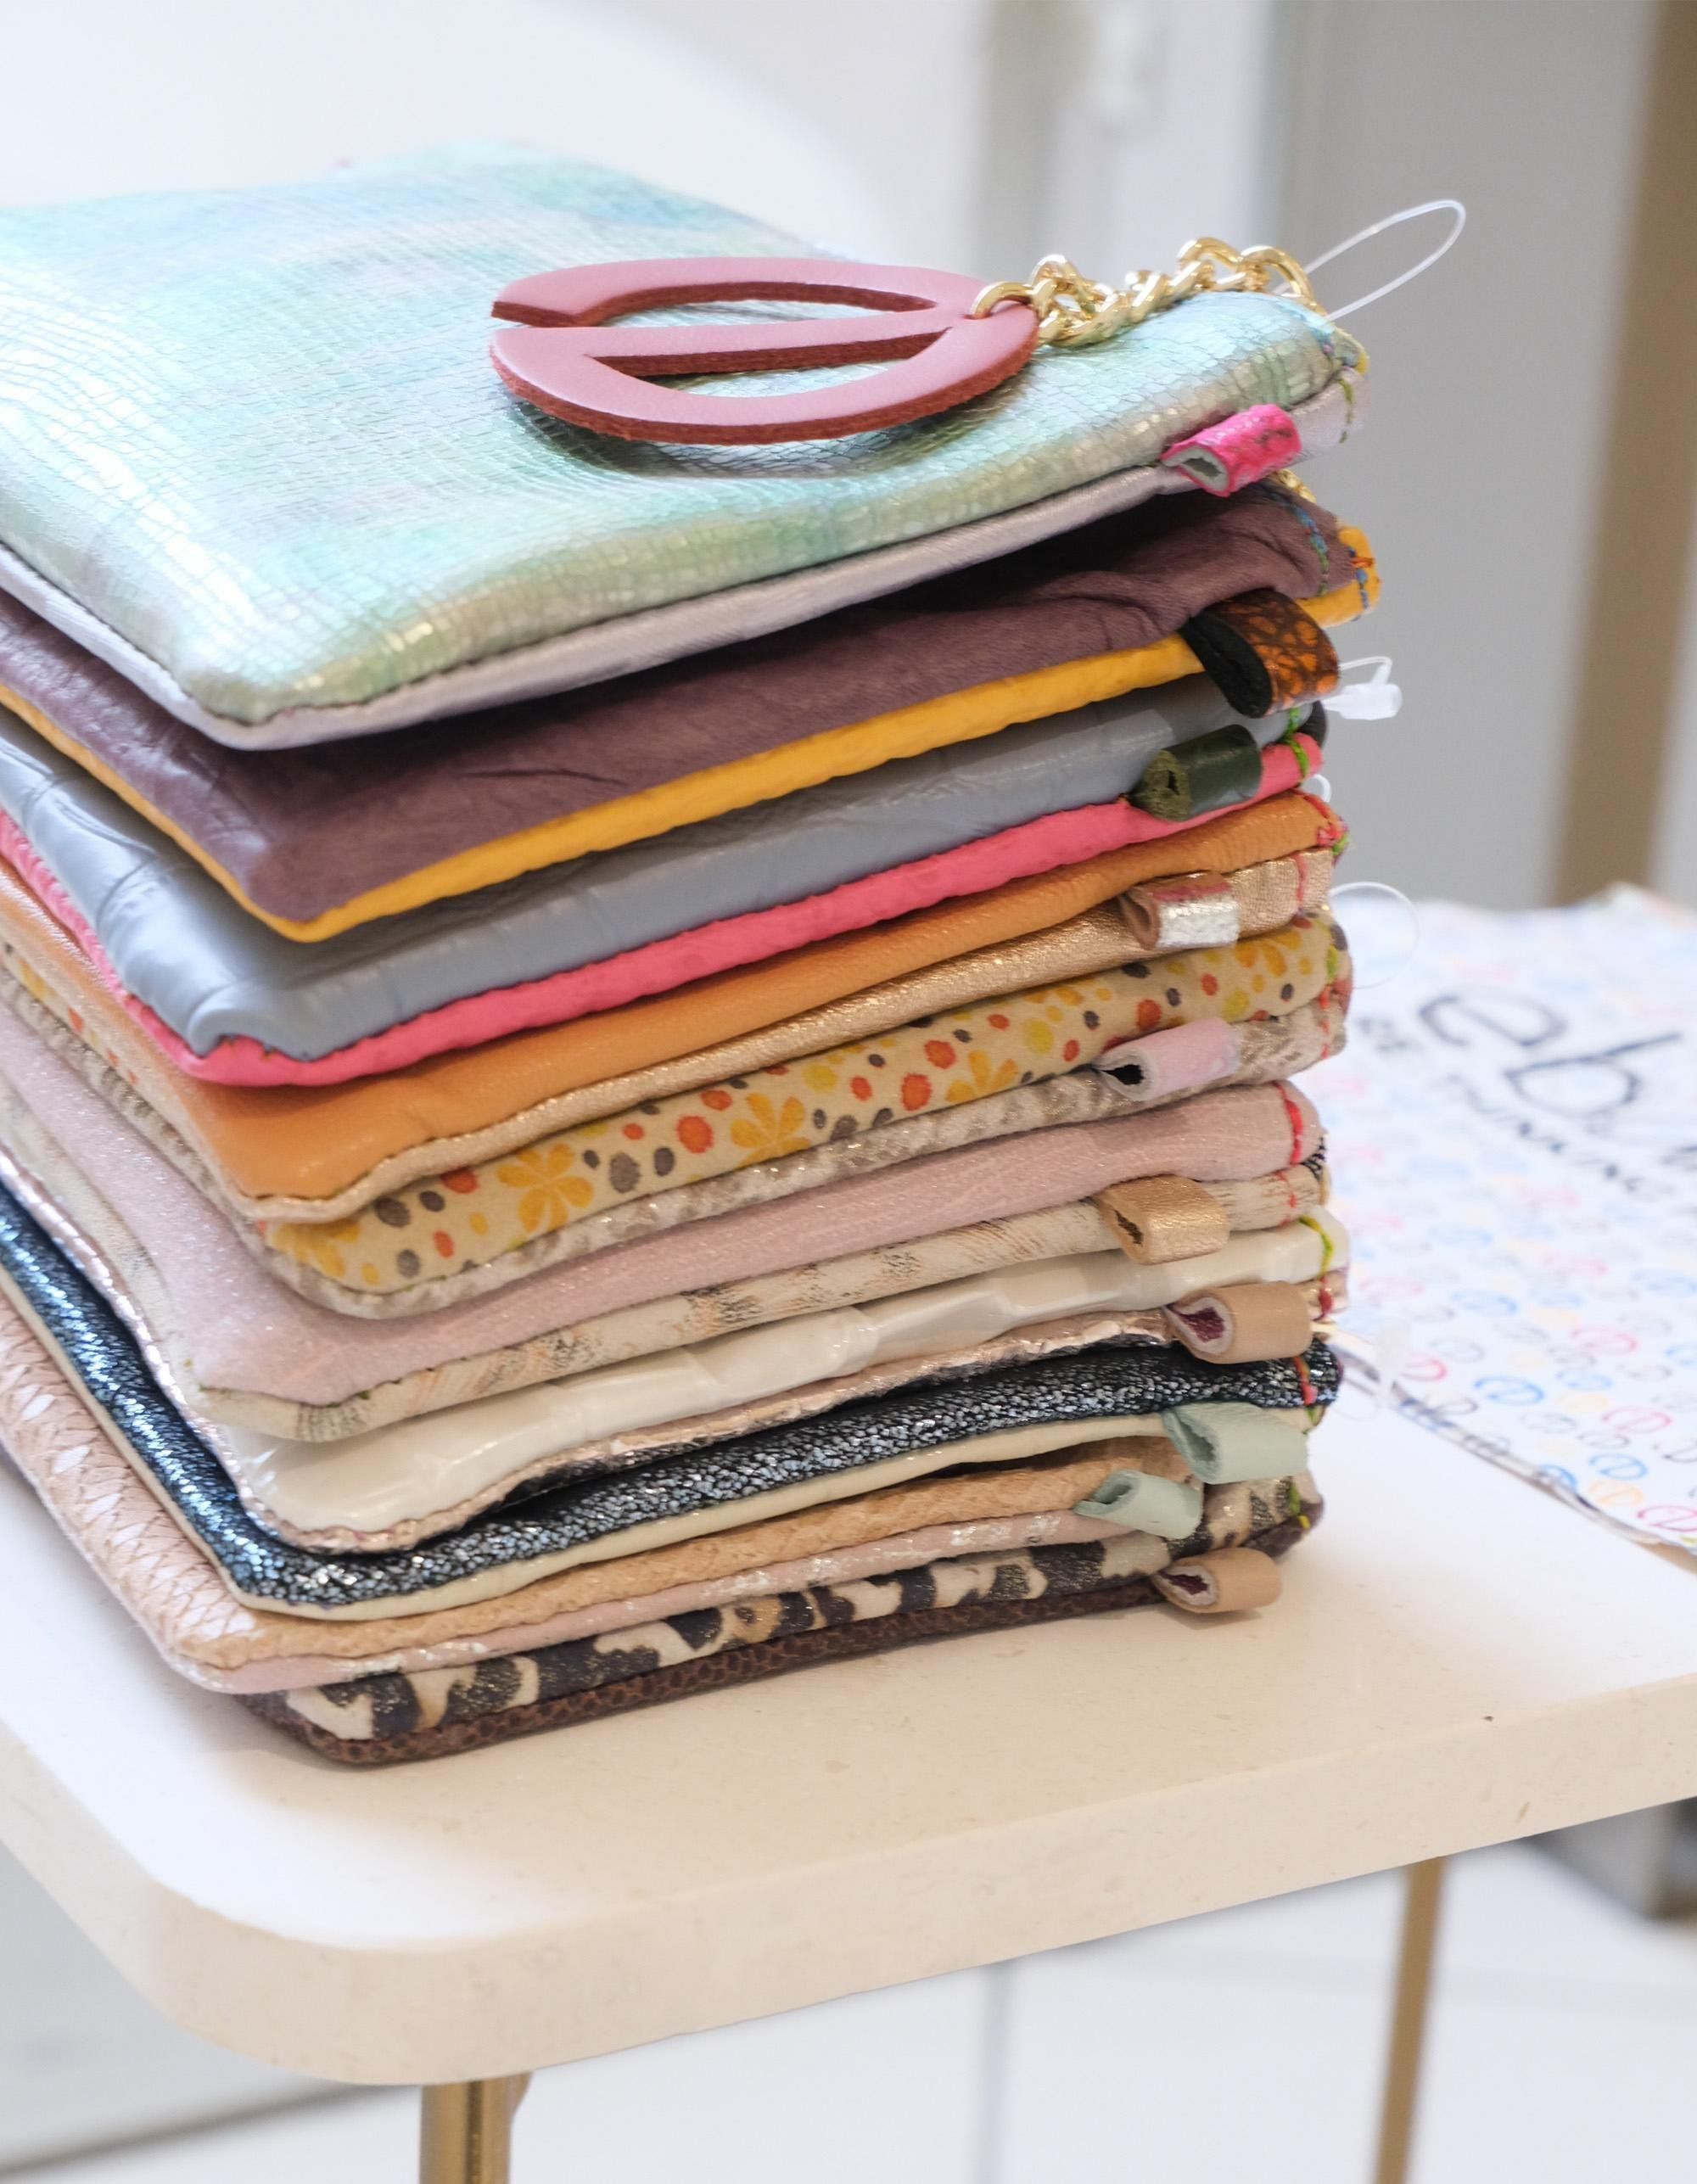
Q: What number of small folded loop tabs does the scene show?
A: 10